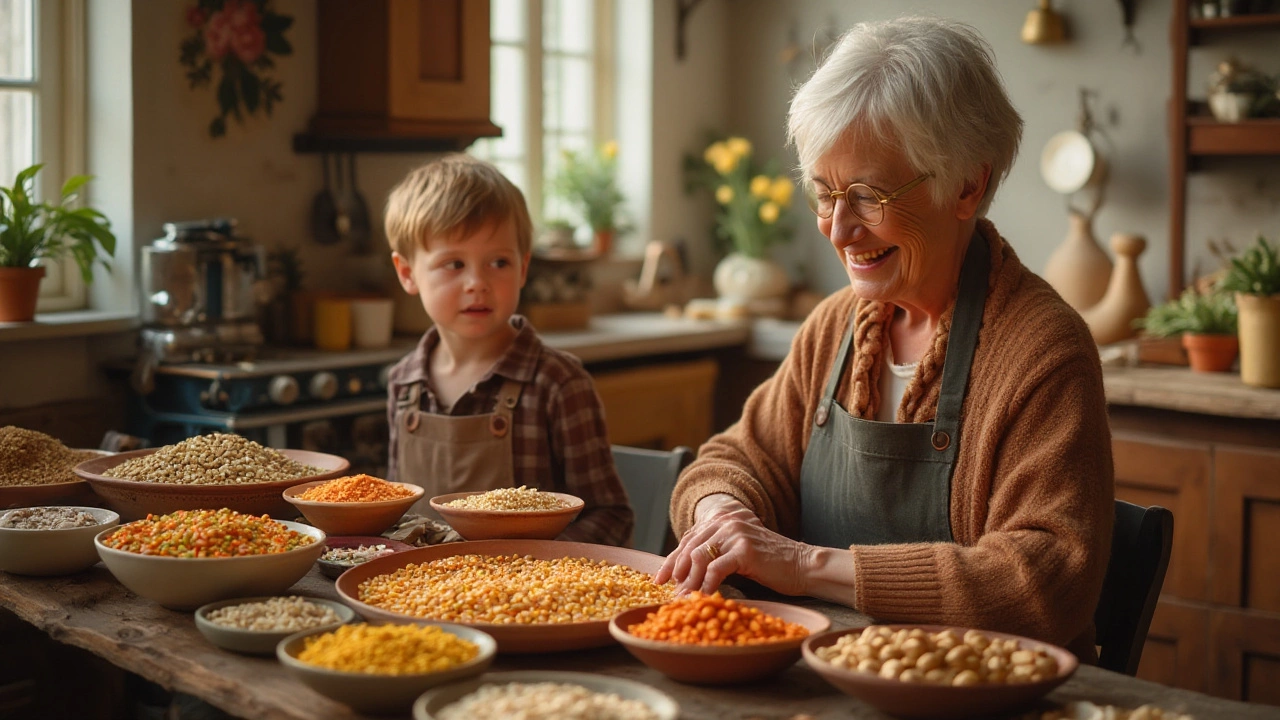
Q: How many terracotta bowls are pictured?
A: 7